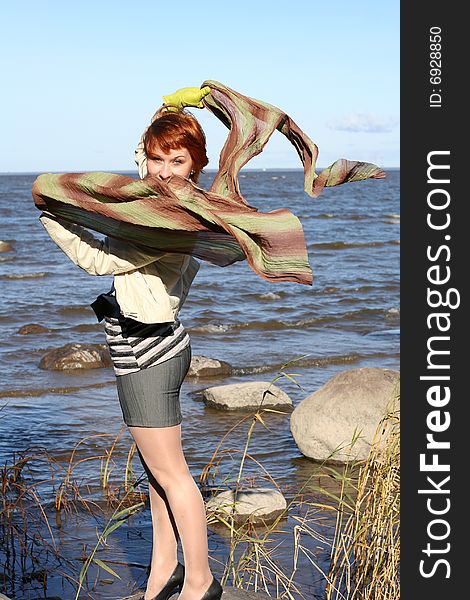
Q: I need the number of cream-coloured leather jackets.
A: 1